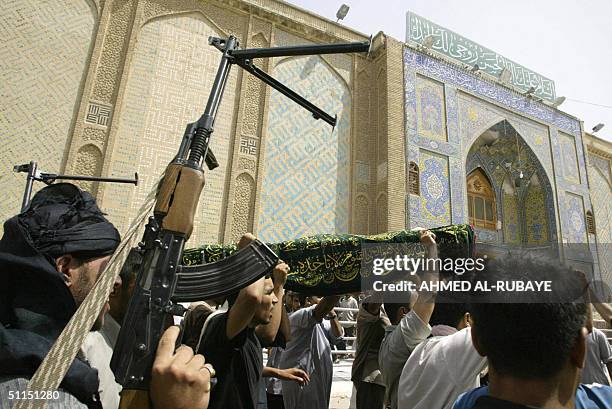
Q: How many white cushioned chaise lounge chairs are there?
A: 0